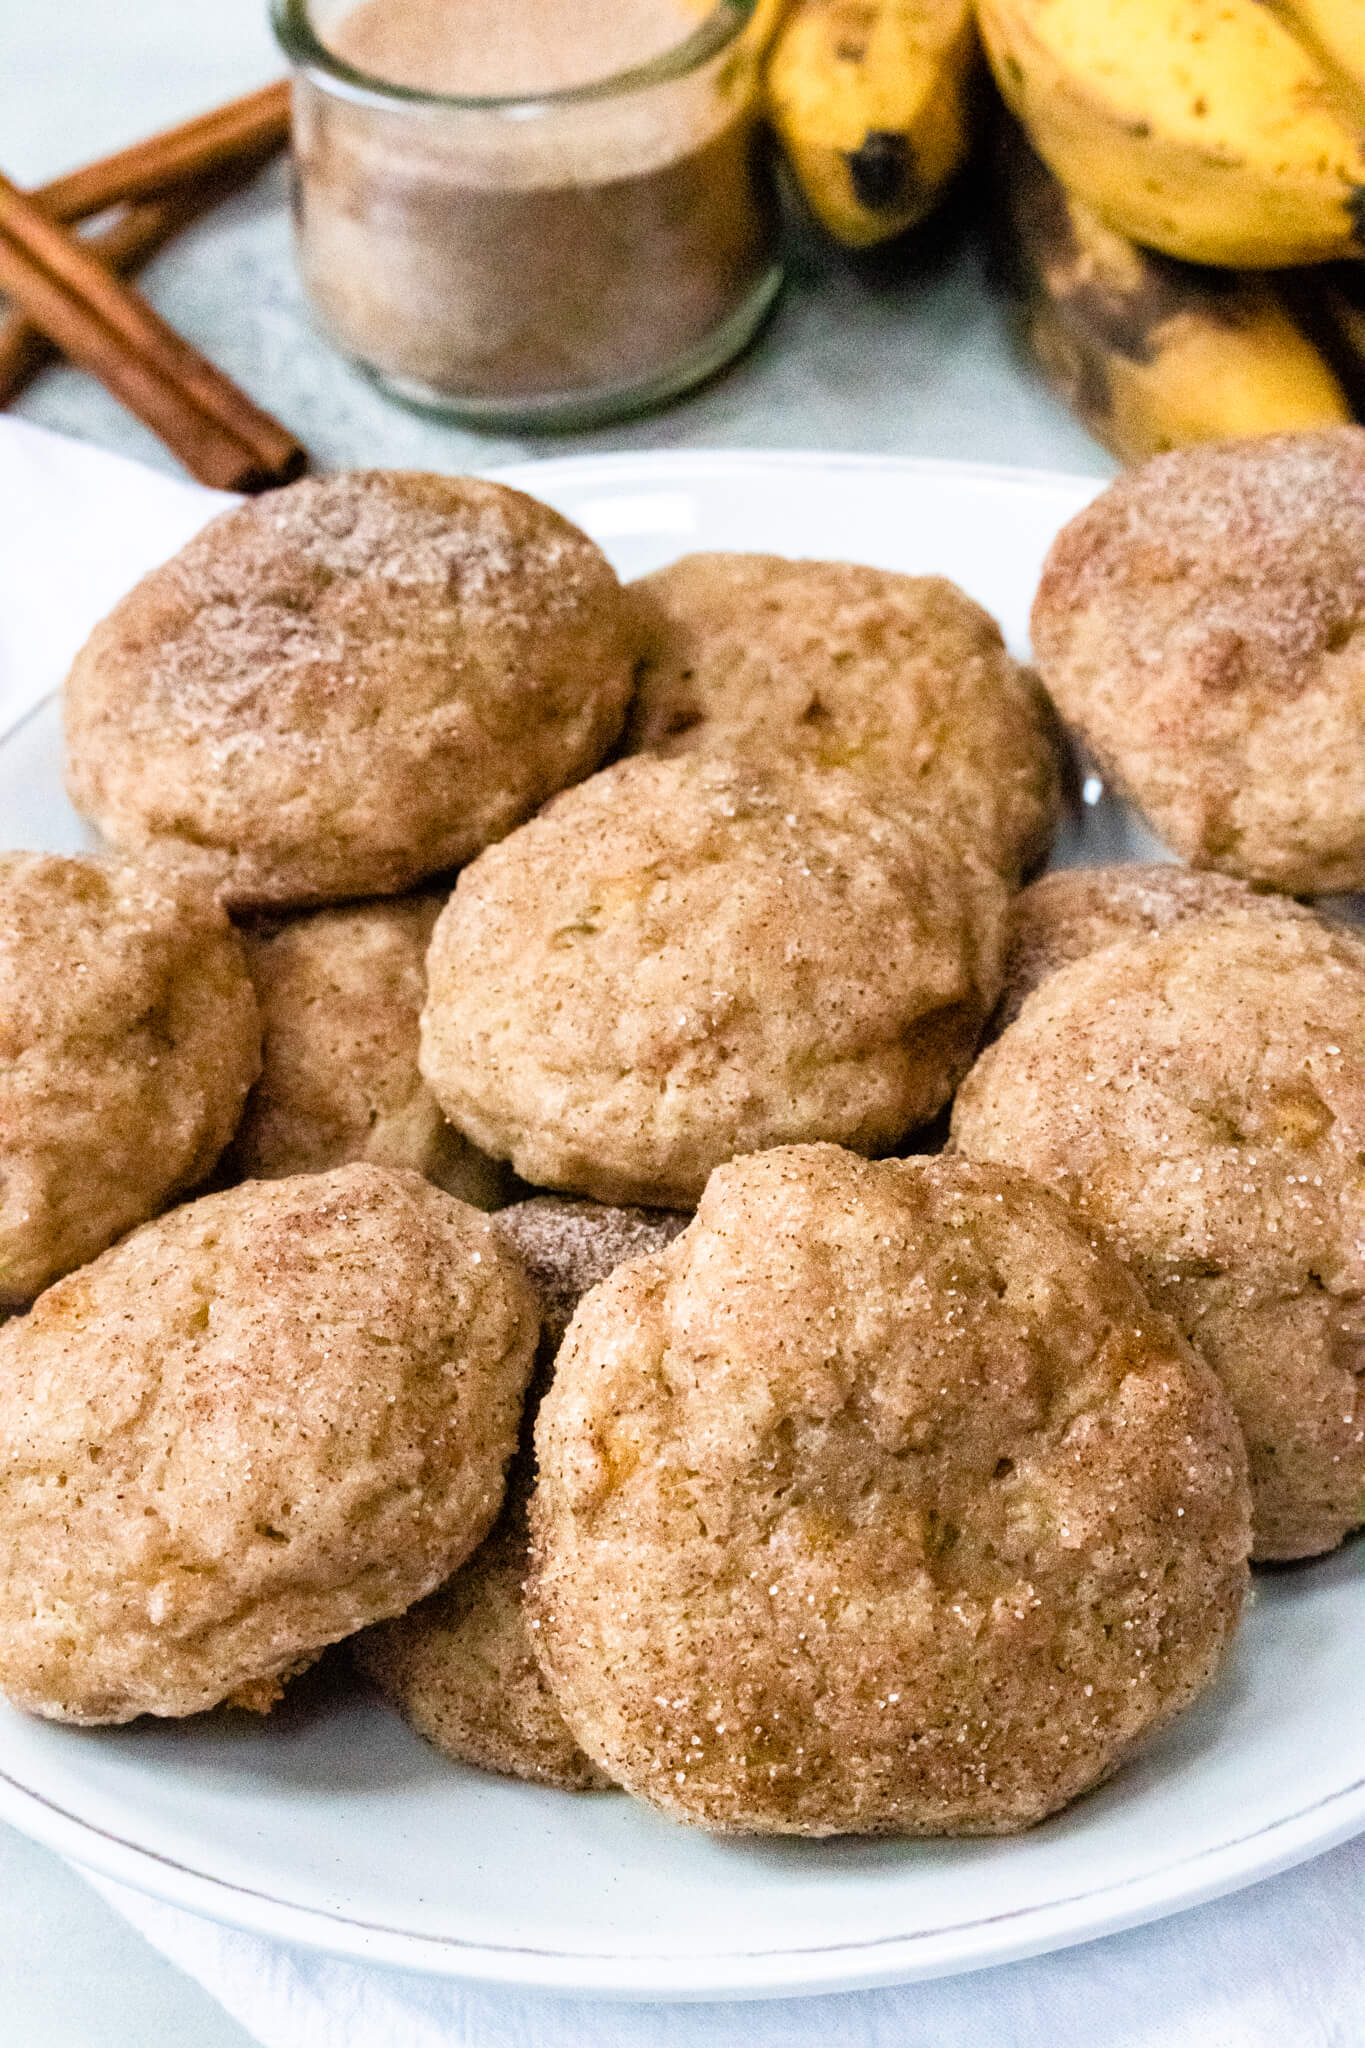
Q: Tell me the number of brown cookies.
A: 11